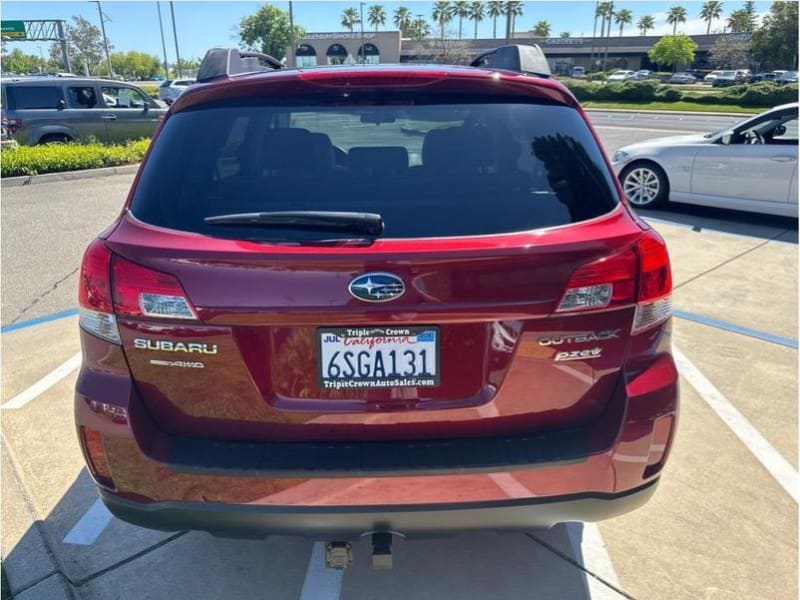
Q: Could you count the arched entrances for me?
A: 3